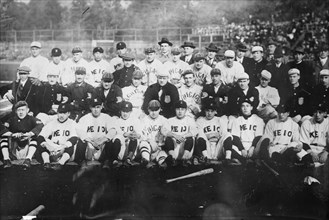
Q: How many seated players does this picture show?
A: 10